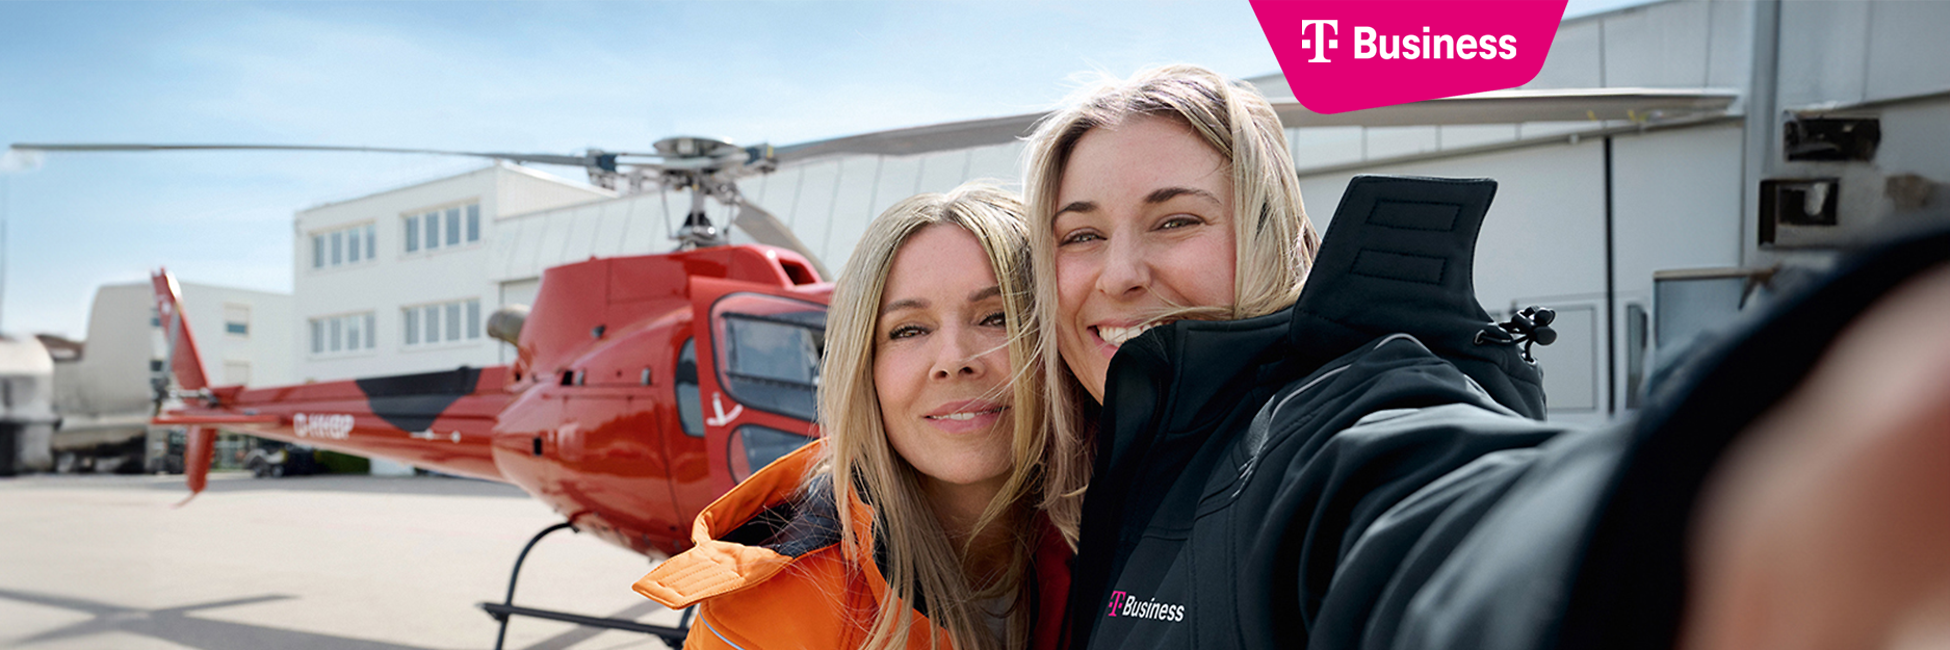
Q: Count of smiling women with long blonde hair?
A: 2